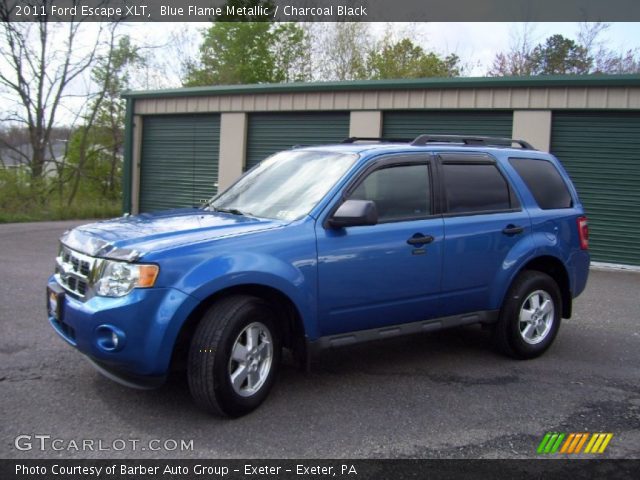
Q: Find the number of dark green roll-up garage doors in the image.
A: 4